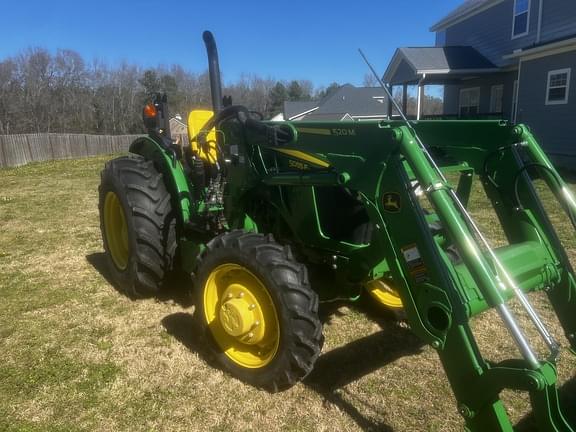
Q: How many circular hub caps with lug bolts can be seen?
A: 1